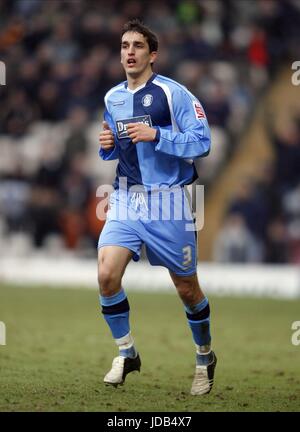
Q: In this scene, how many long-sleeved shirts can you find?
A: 1